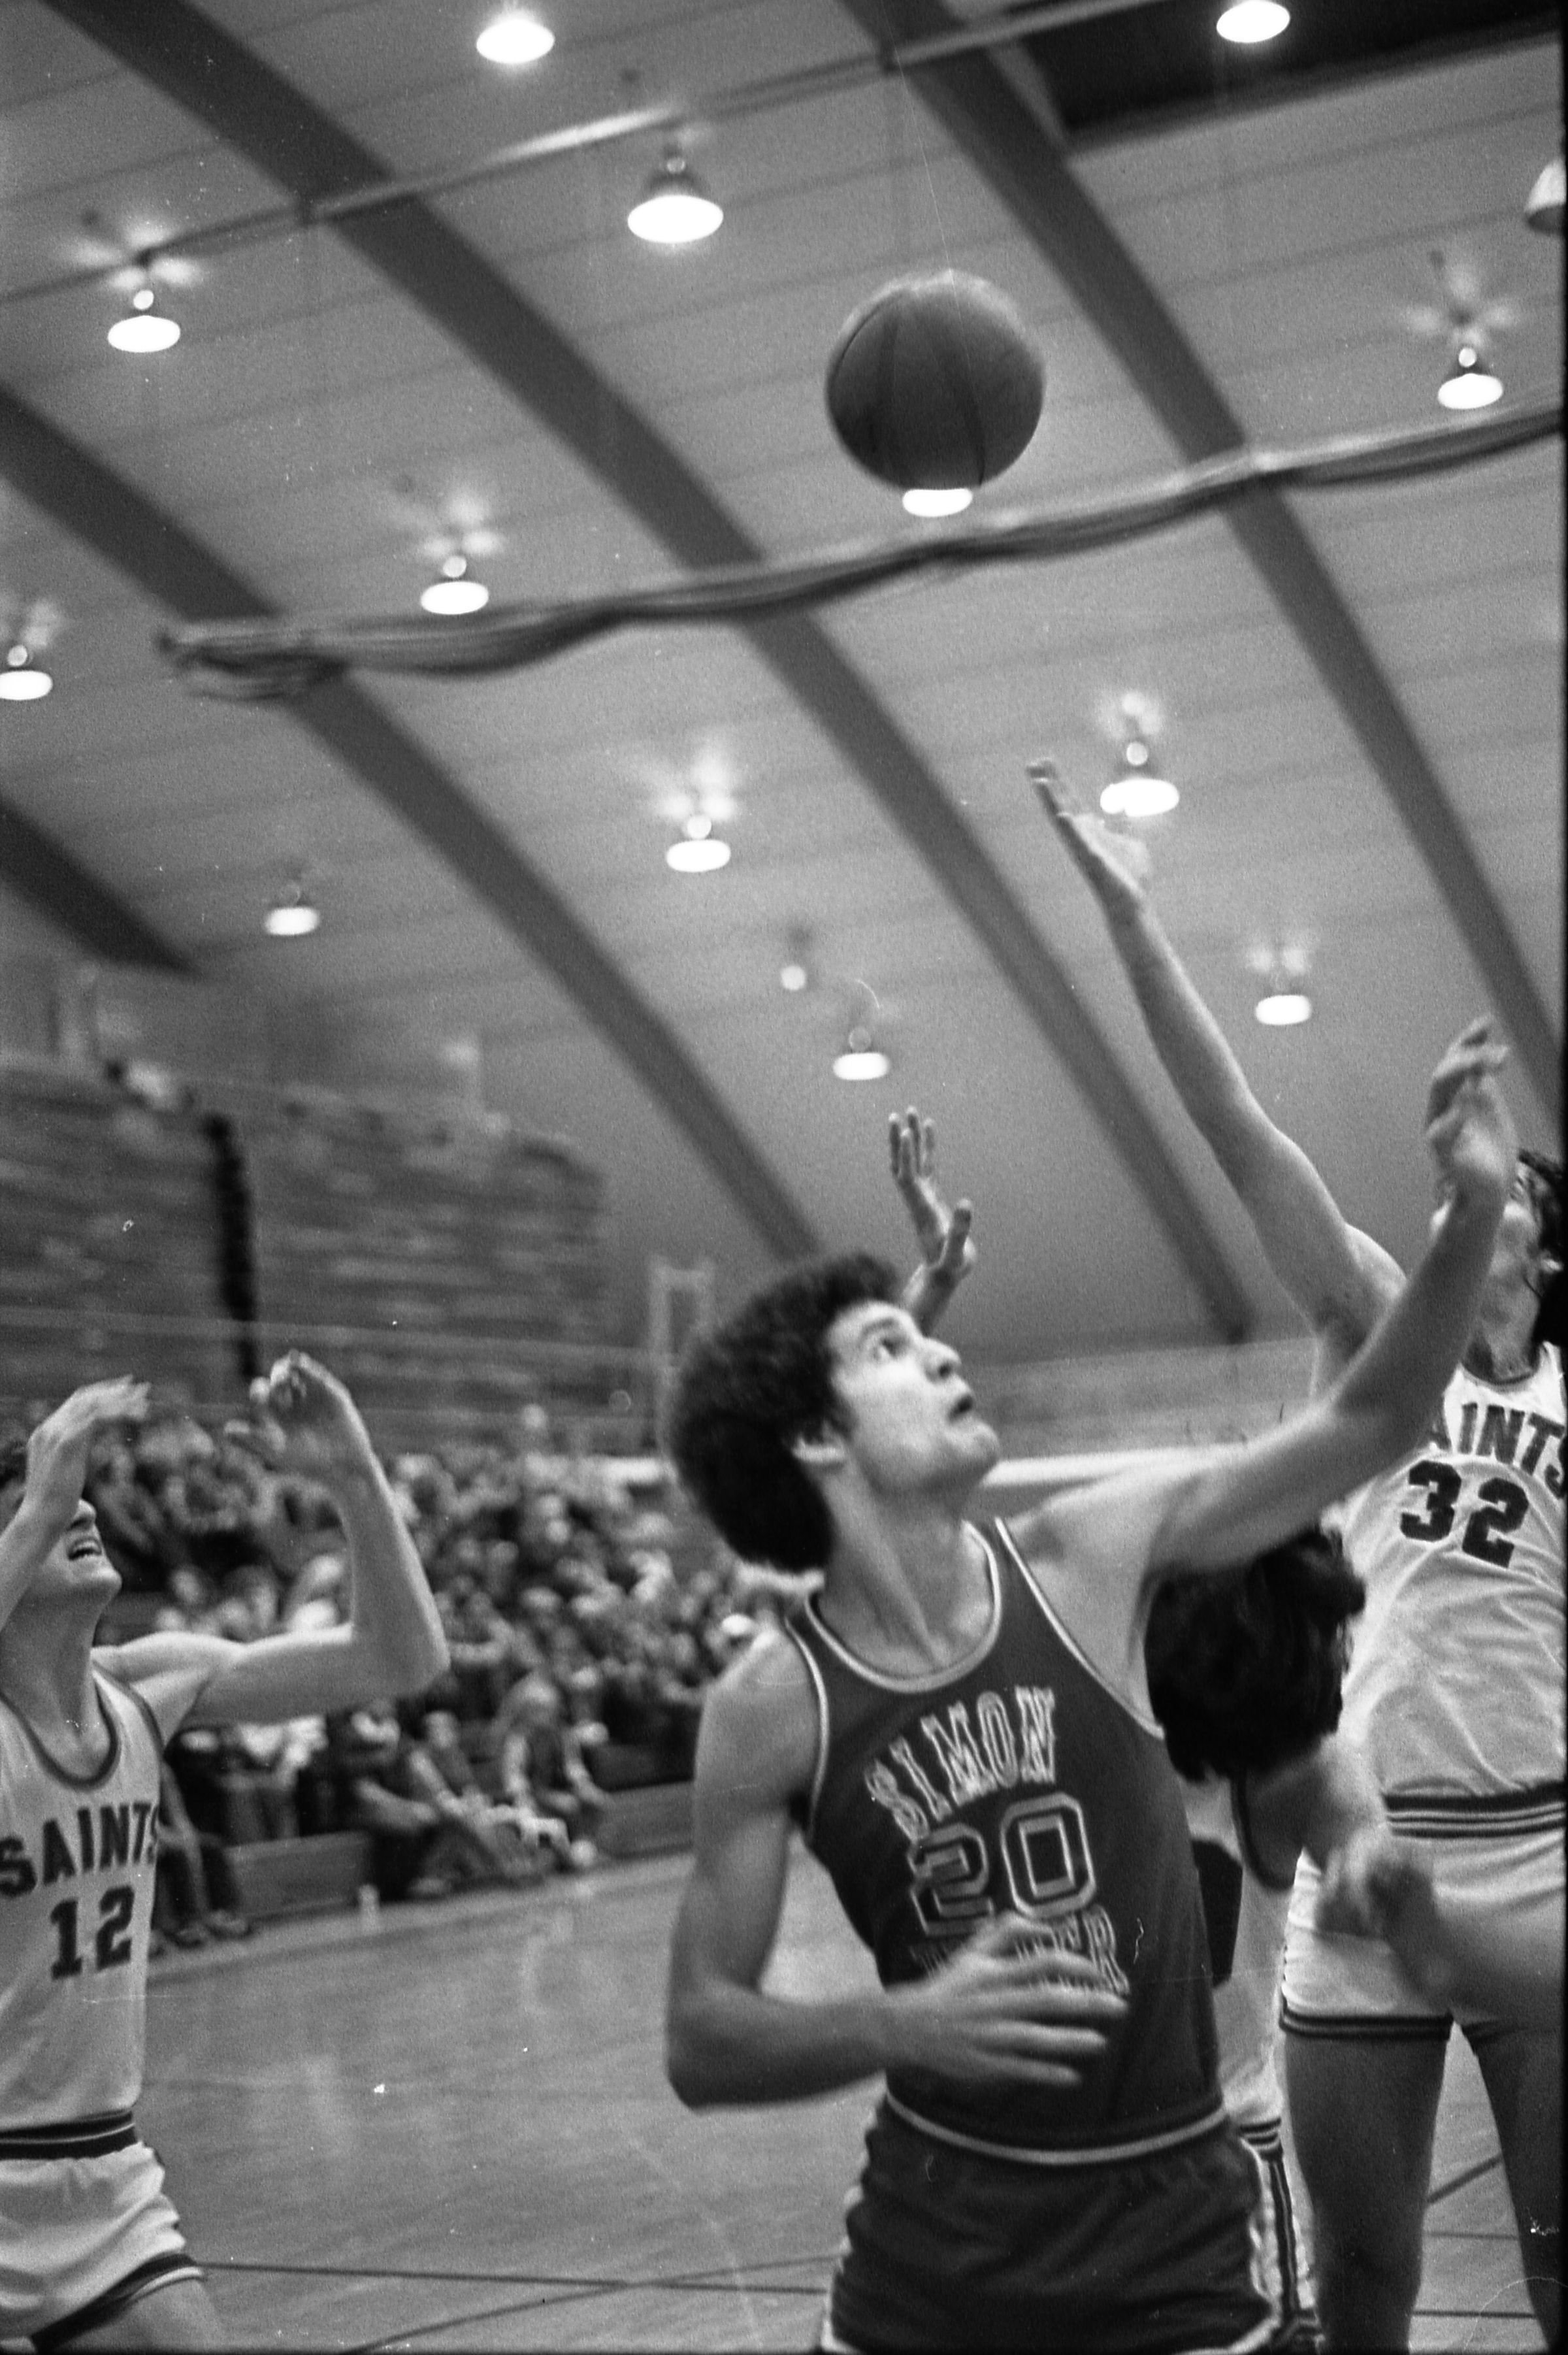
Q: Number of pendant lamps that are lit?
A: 13